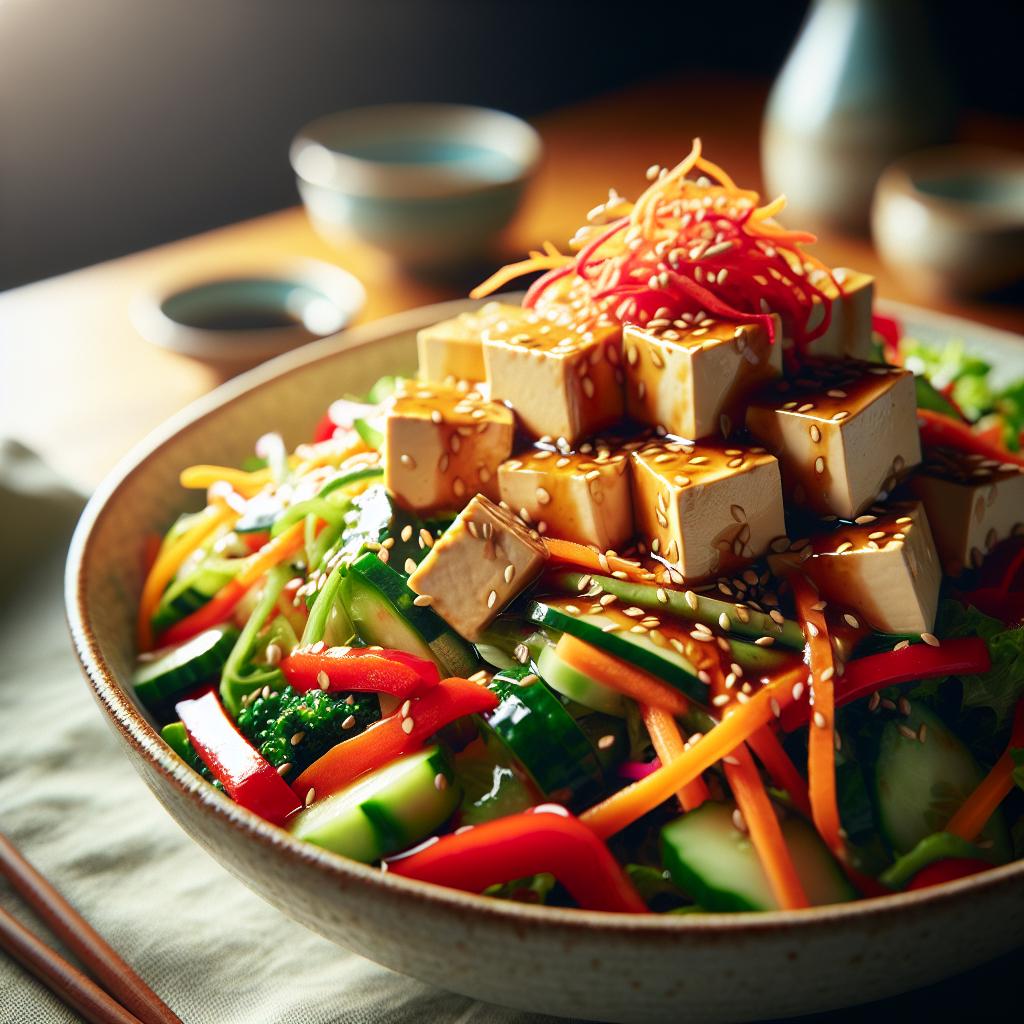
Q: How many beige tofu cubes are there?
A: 11